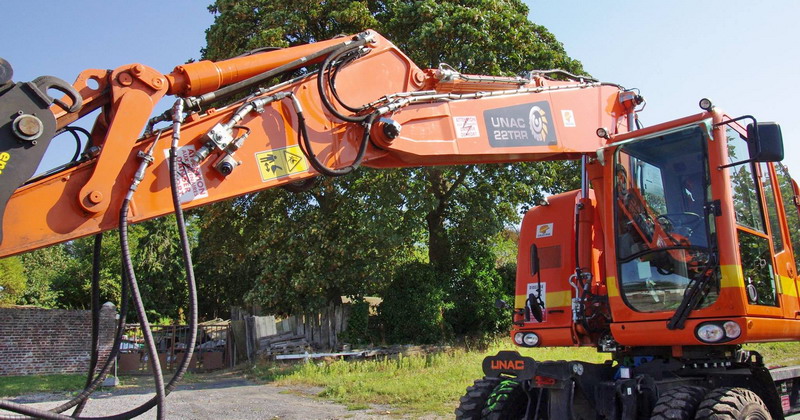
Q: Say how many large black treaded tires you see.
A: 4